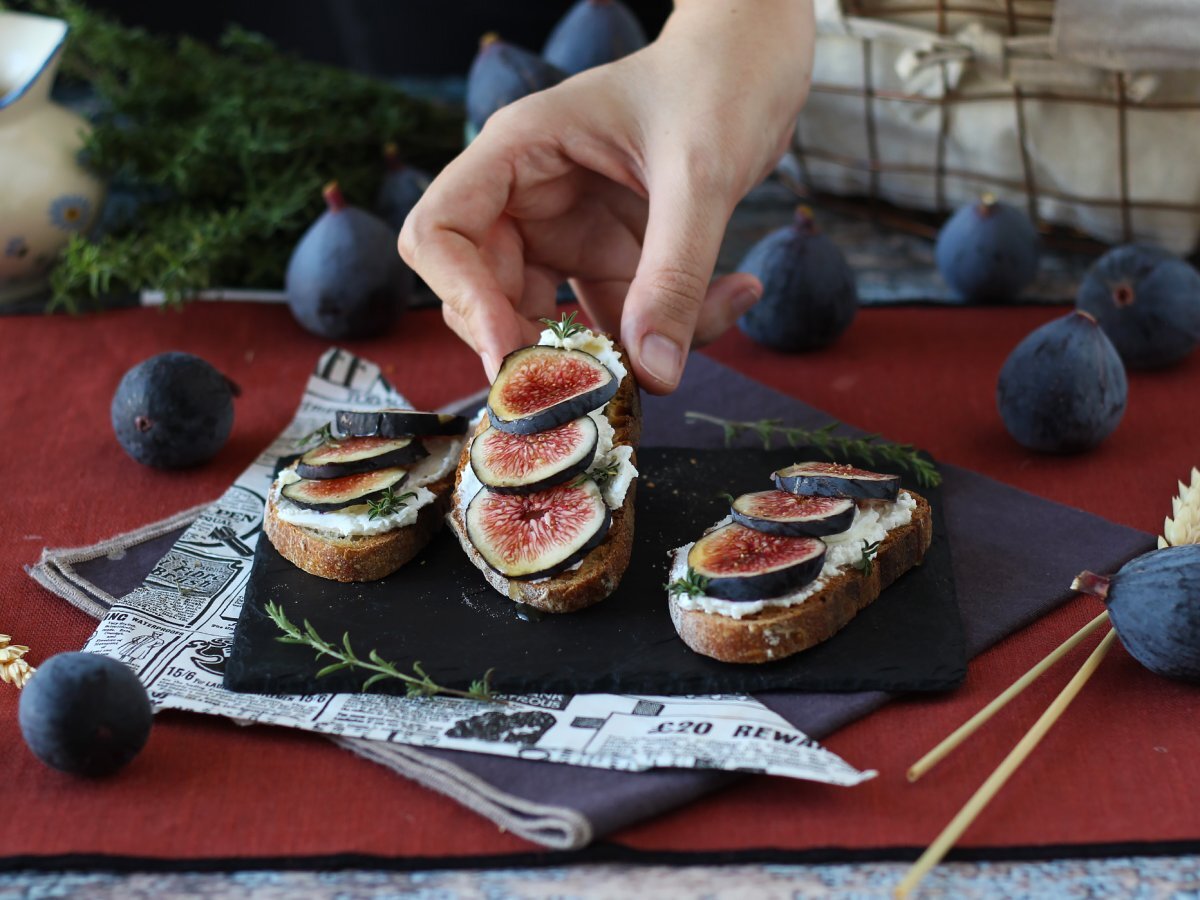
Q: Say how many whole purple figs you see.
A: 11